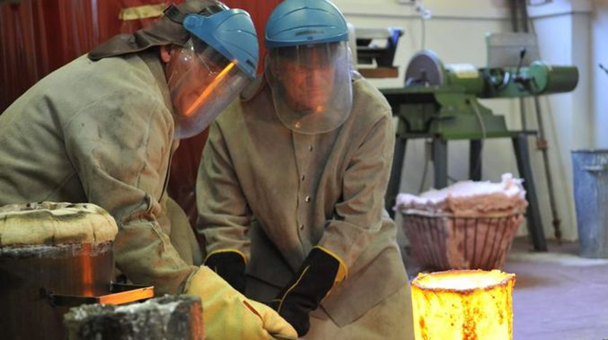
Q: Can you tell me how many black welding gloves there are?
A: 2